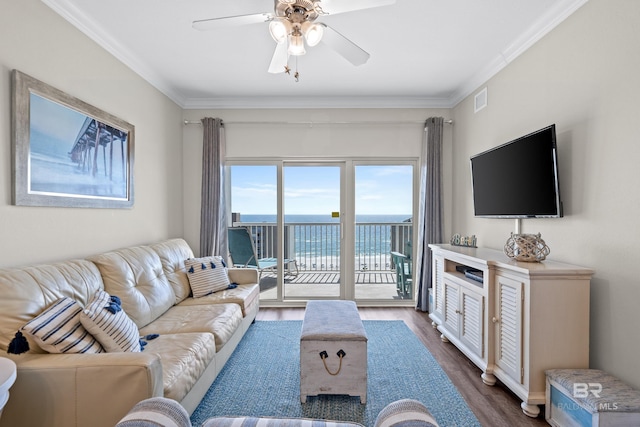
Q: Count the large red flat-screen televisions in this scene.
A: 0